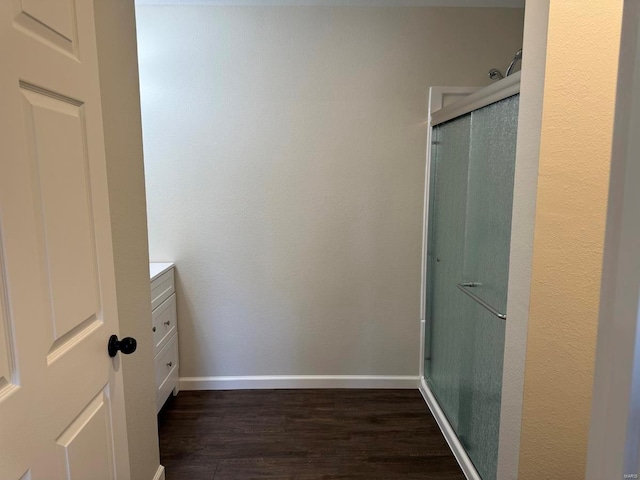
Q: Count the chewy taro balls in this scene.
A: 0